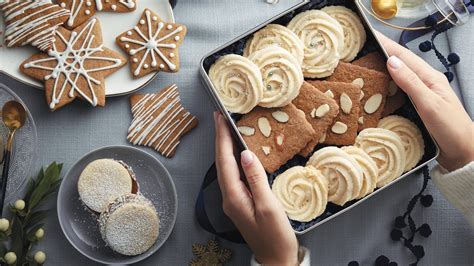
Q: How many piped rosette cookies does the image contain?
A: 10